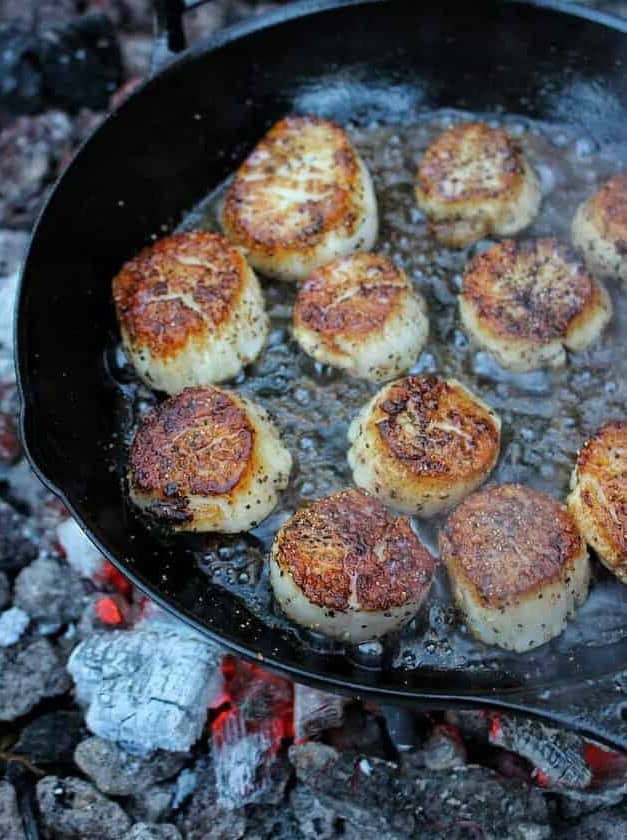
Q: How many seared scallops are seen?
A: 11